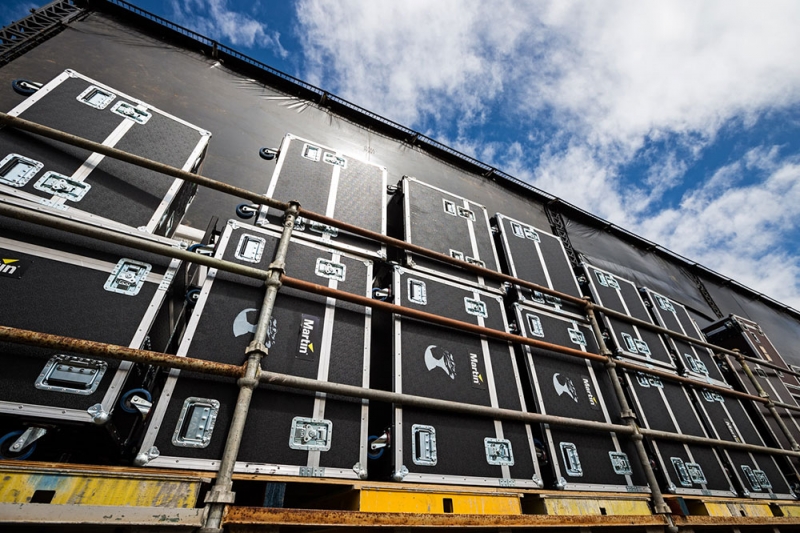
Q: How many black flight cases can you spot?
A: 12